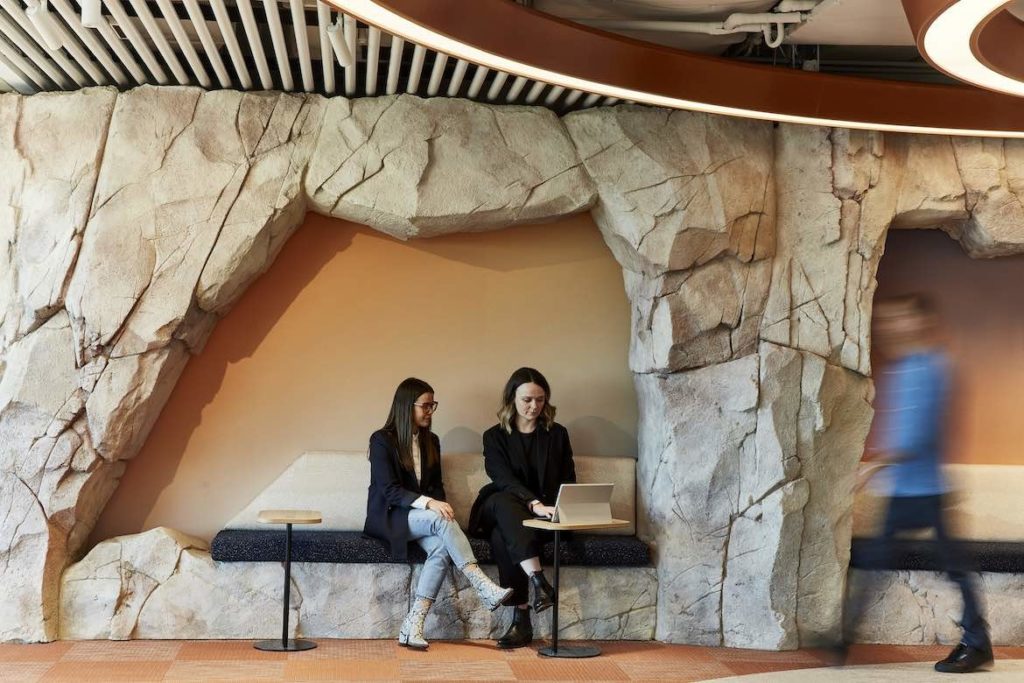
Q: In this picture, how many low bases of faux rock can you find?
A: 2